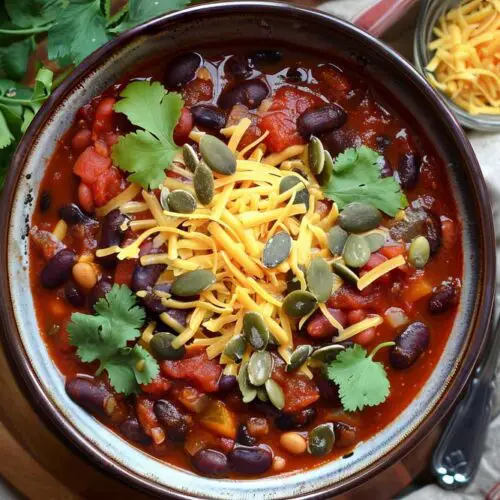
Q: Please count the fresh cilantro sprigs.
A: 4